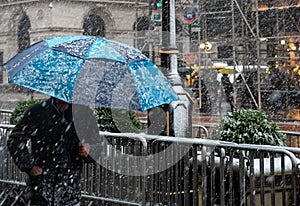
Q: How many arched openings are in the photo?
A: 3